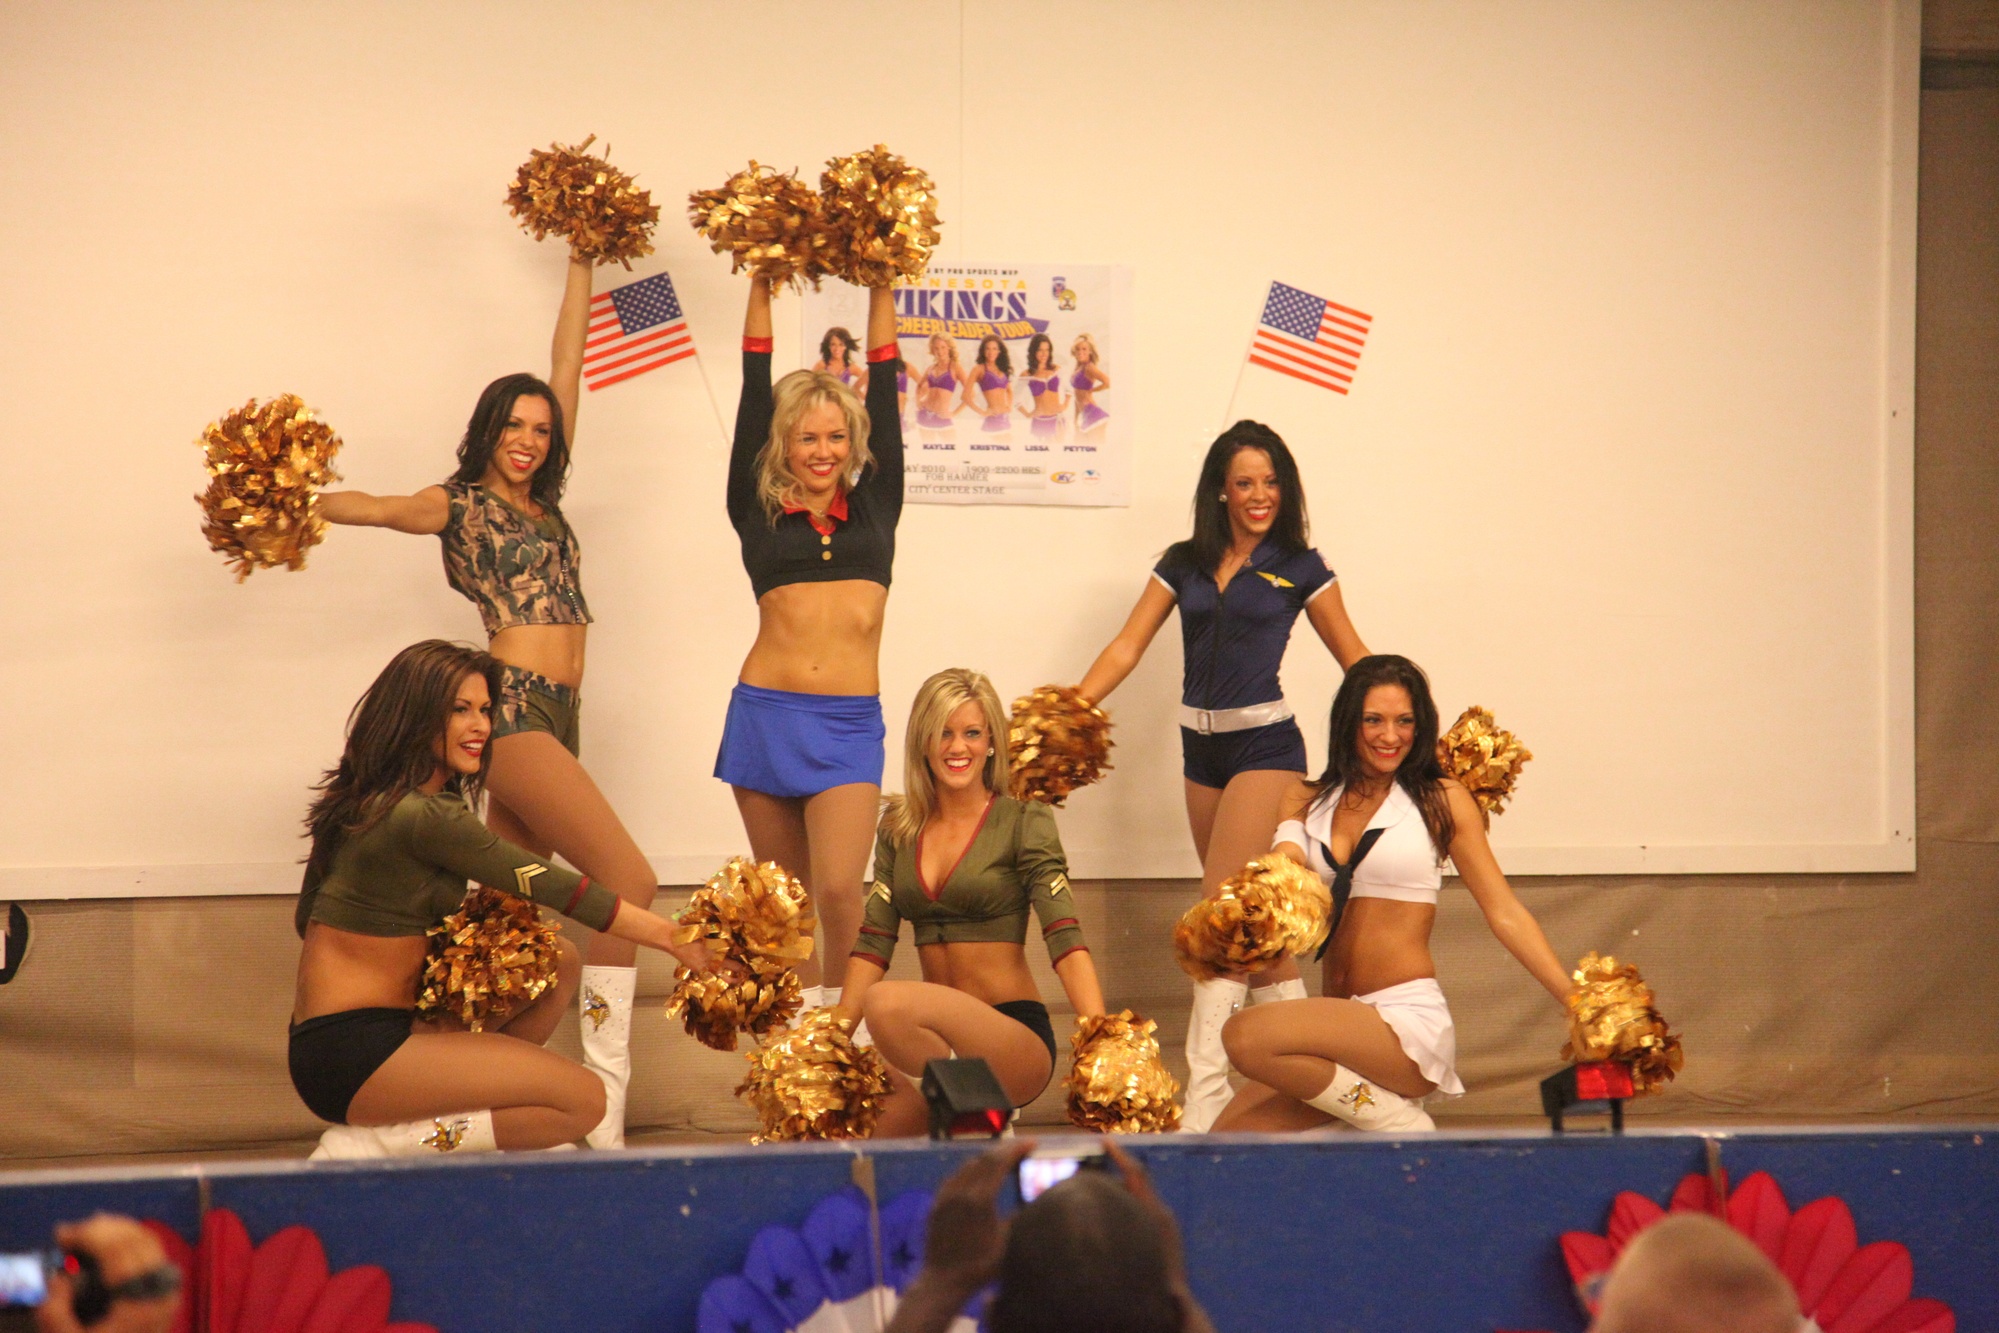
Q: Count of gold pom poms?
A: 12